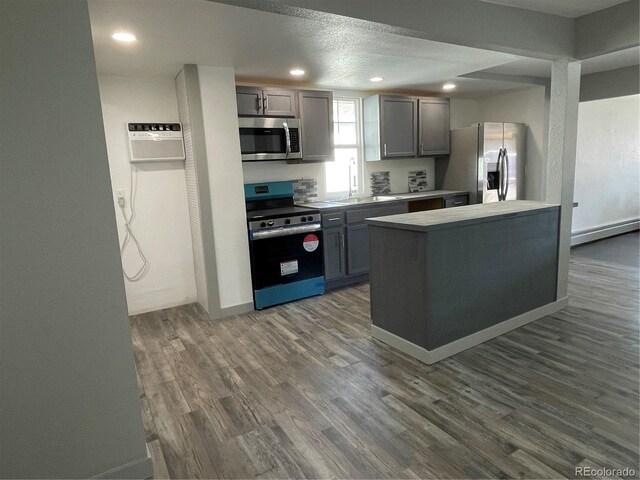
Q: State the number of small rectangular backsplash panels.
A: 3